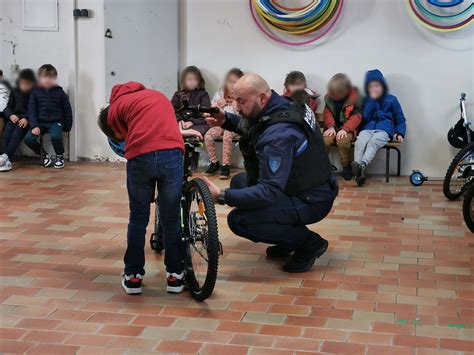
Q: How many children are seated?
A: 8